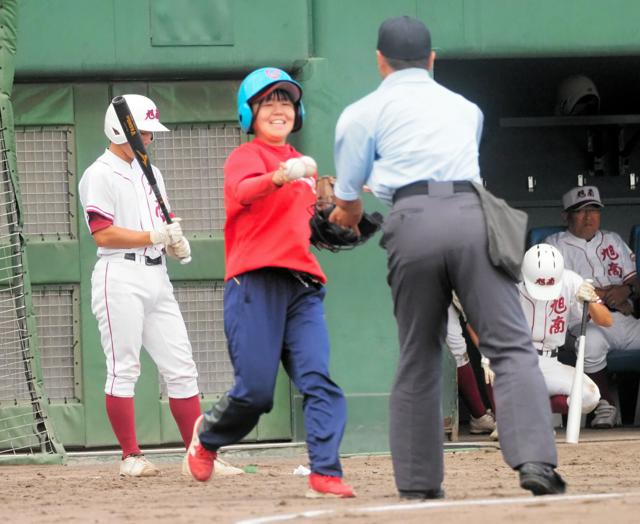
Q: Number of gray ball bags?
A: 1